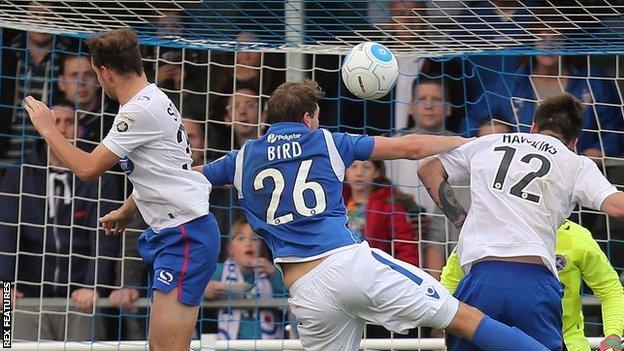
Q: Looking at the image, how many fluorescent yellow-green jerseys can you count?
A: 1